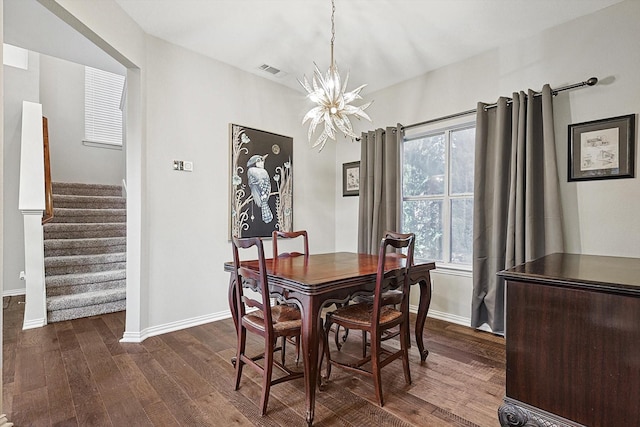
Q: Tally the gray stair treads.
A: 8